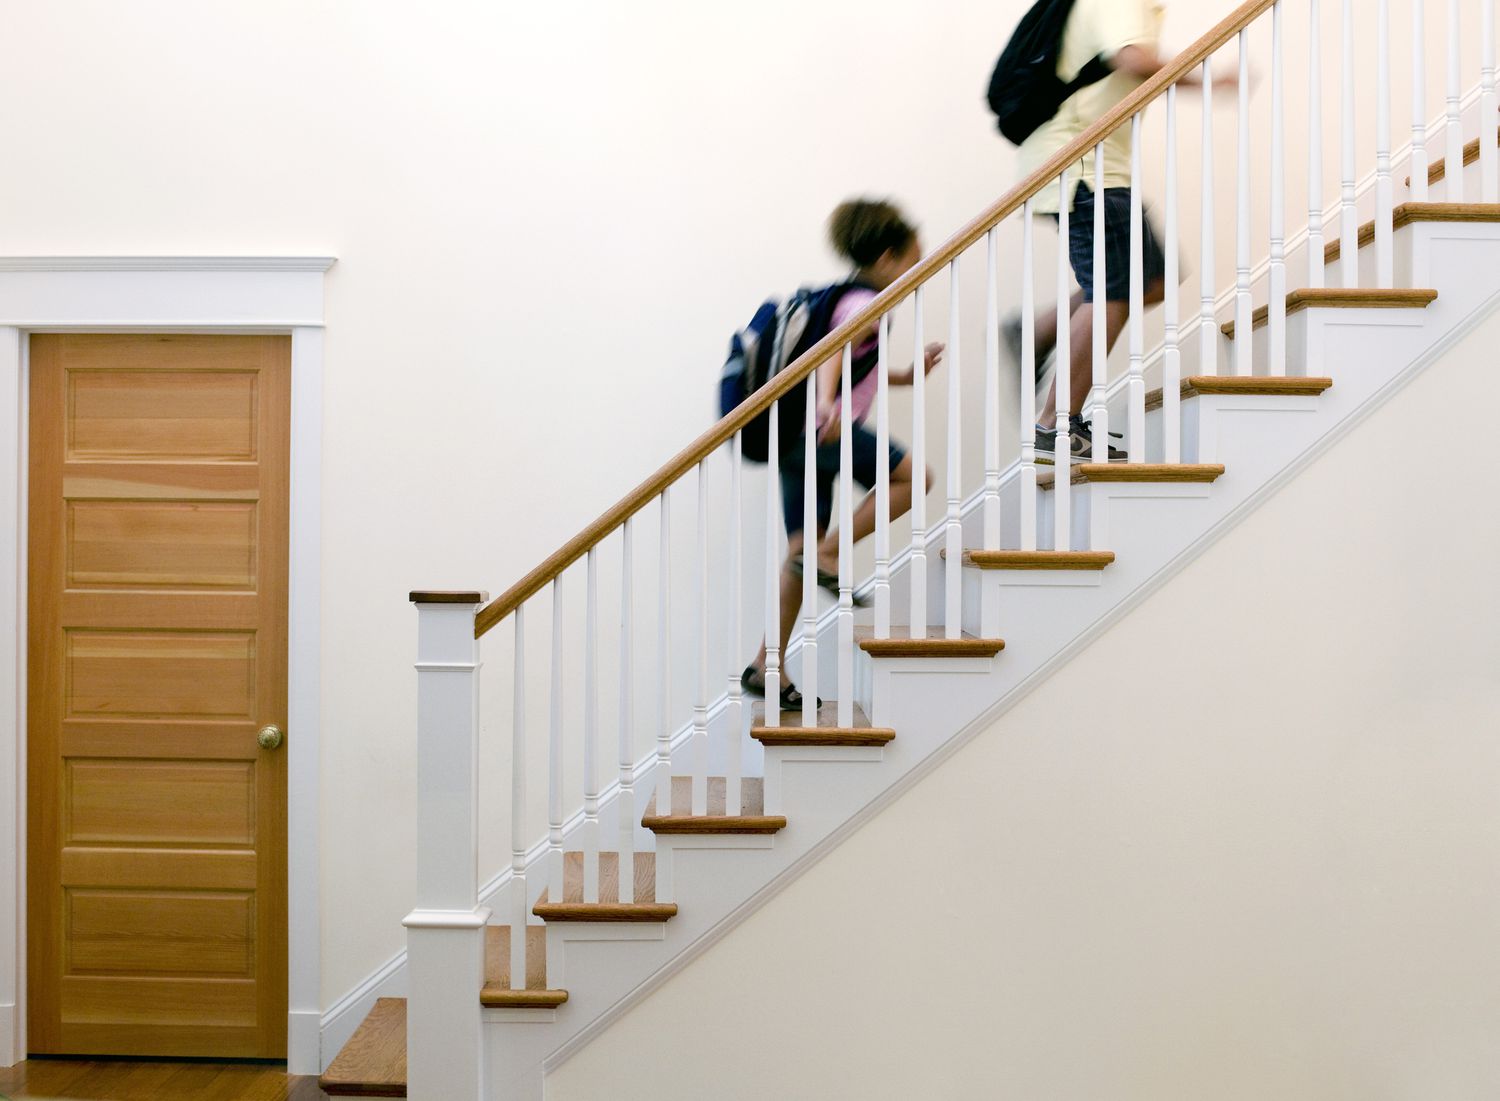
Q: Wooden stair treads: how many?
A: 12